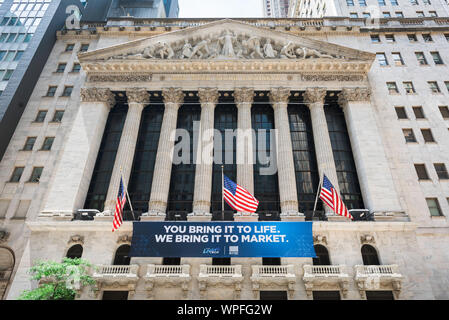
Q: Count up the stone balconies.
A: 6